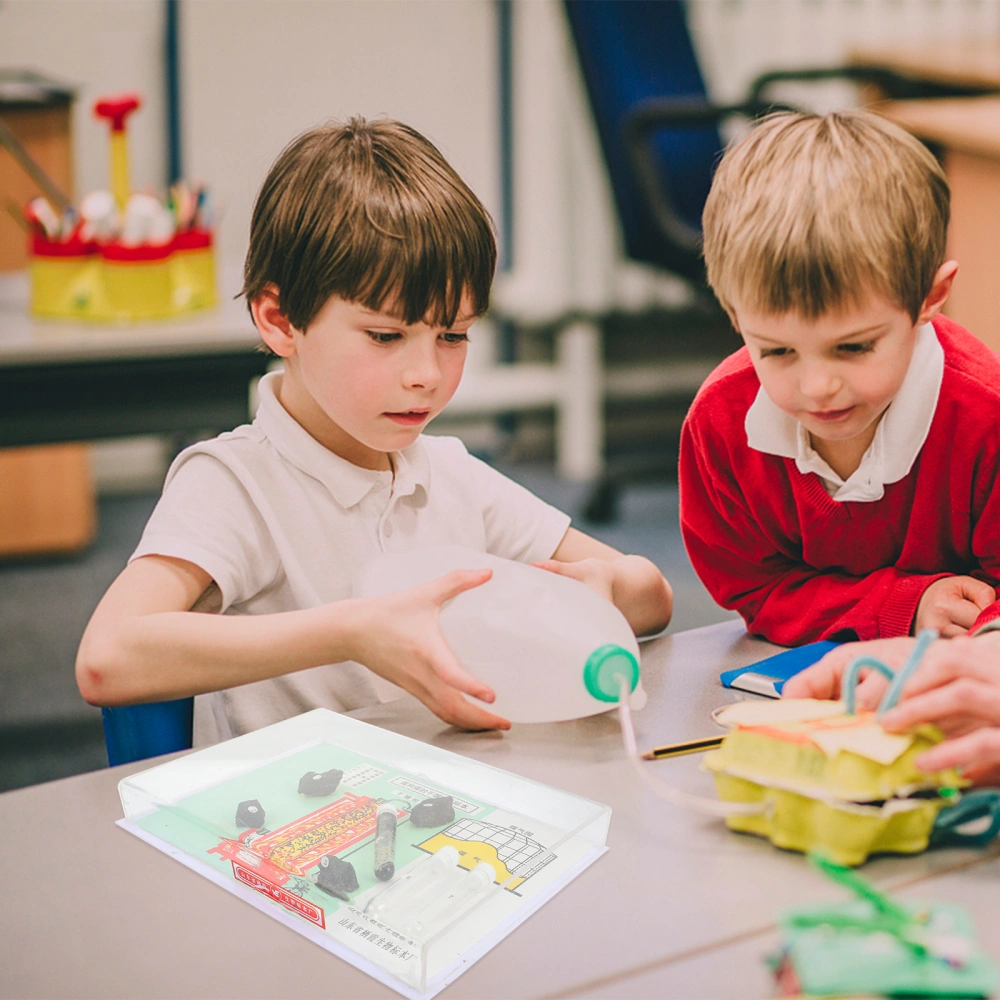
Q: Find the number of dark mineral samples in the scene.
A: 4